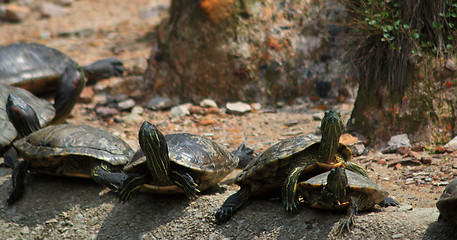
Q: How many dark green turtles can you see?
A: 7